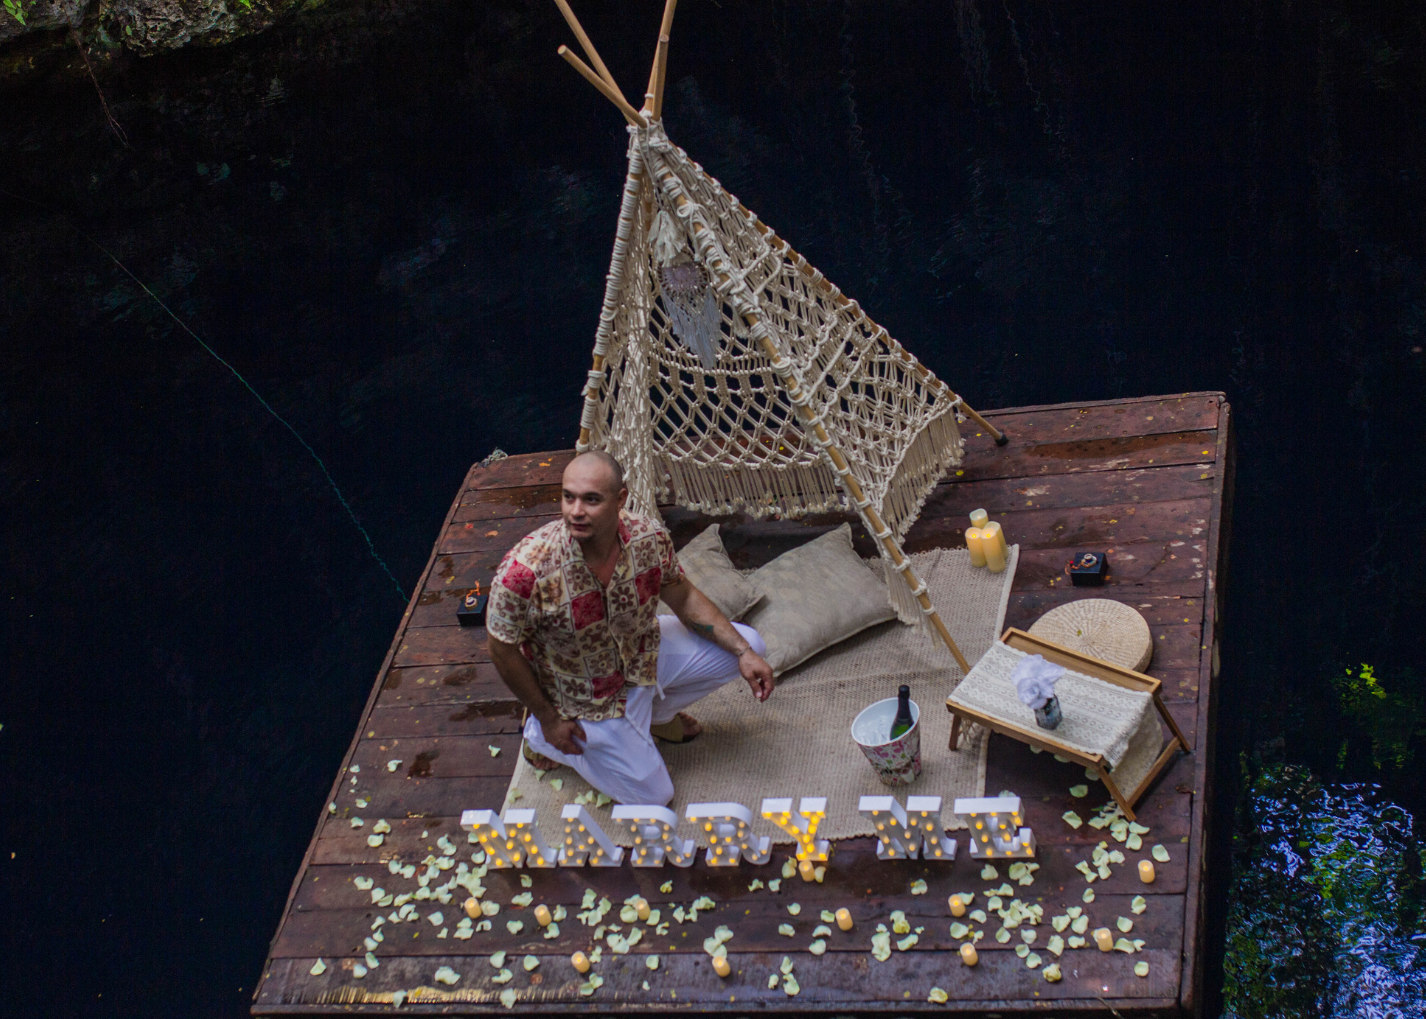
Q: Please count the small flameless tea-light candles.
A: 11